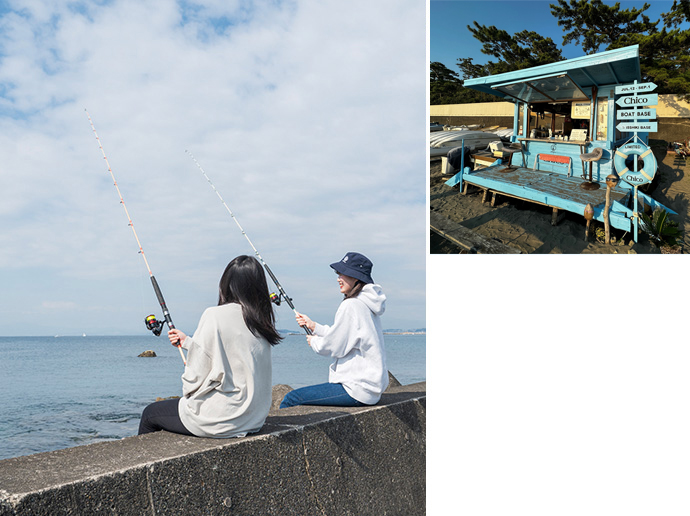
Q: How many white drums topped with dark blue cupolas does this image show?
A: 0